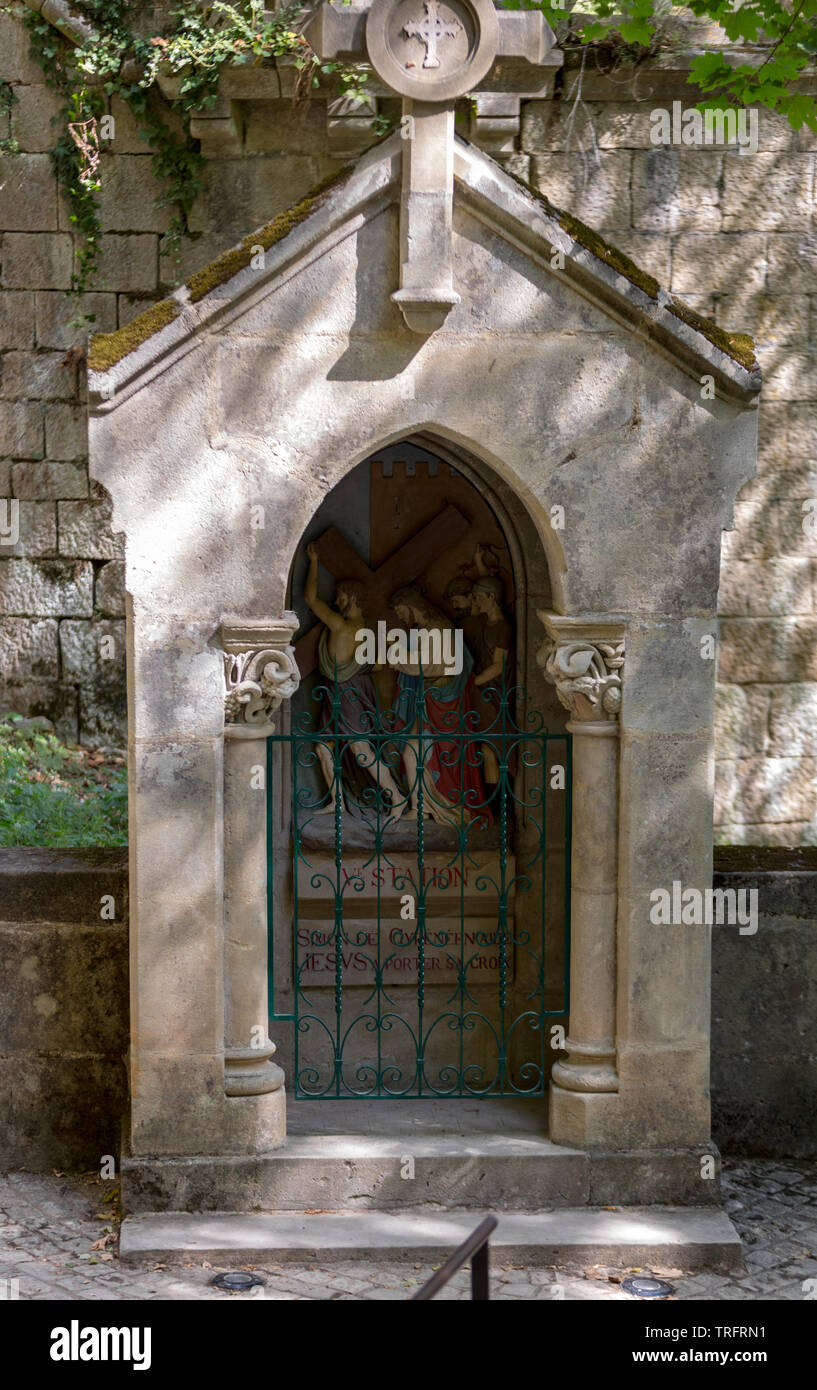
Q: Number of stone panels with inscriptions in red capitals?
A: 2